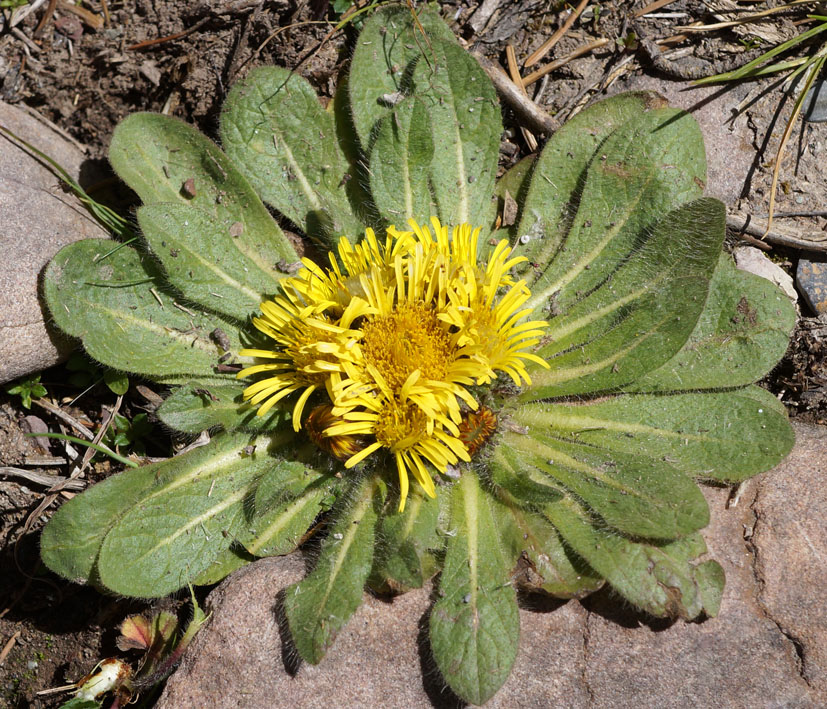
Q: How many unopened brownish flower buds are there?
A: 2